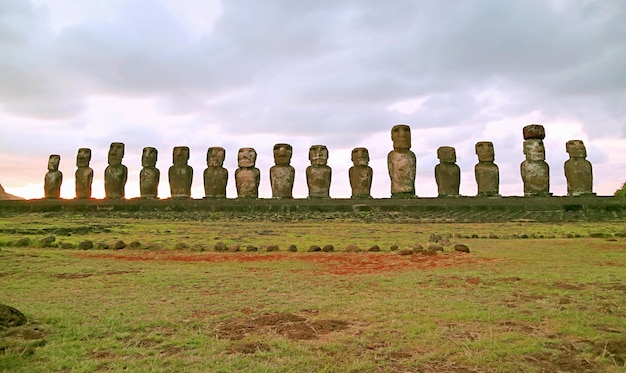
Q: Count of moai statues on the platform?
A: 15